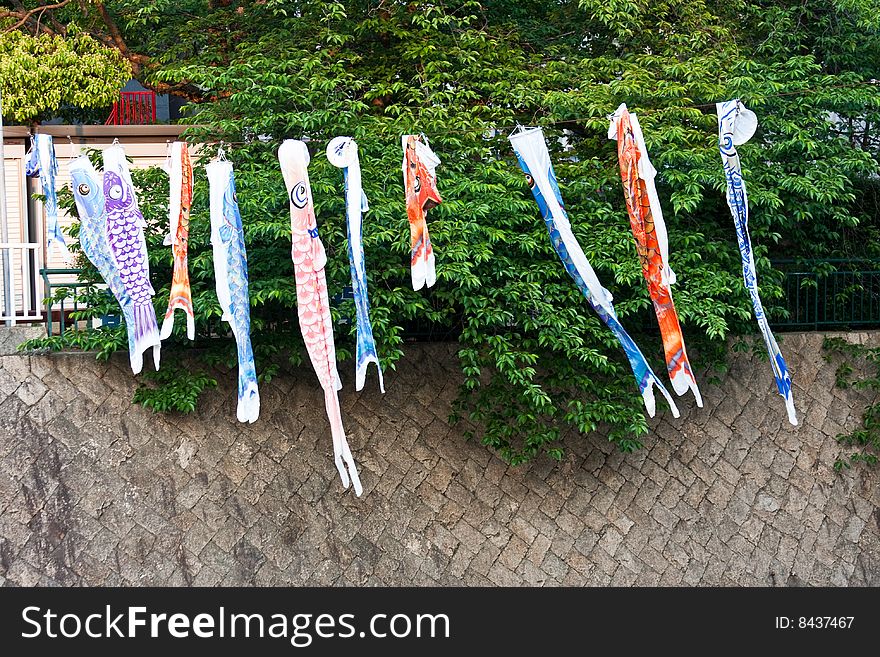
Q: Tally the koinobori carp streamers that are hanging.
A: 11